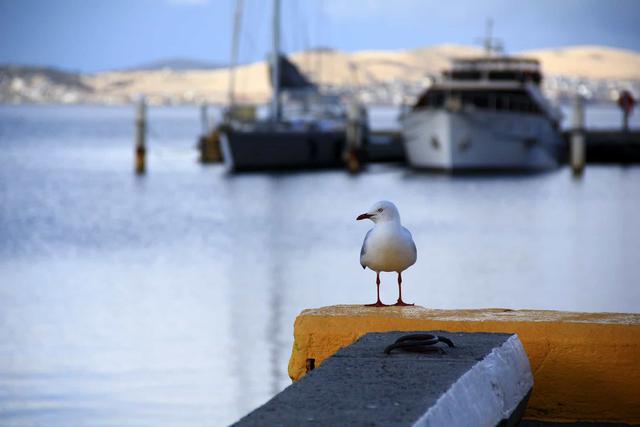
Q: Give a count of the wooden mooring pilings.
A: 3